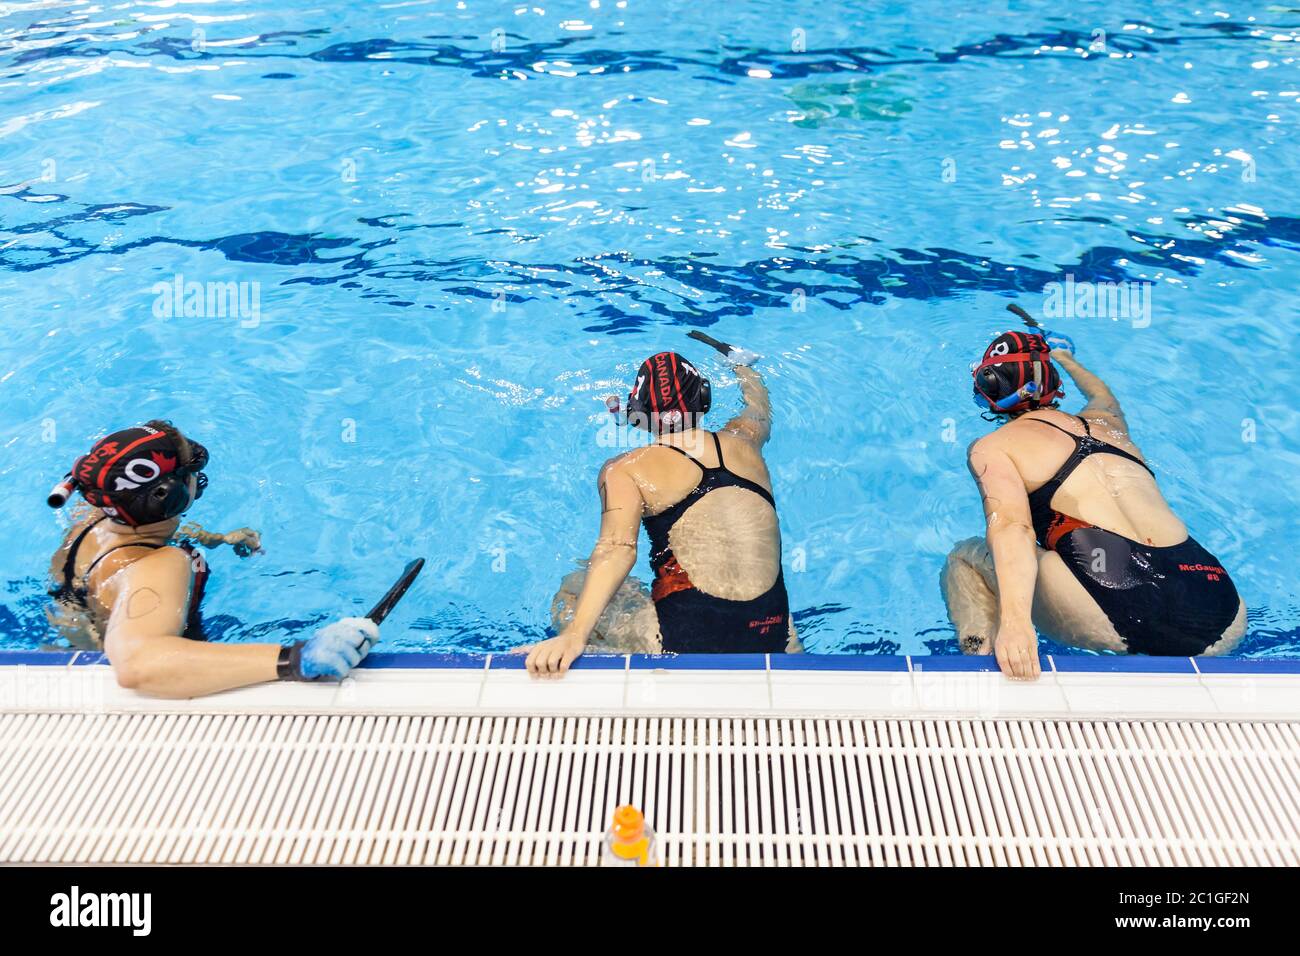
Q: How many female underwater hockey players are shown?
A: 3